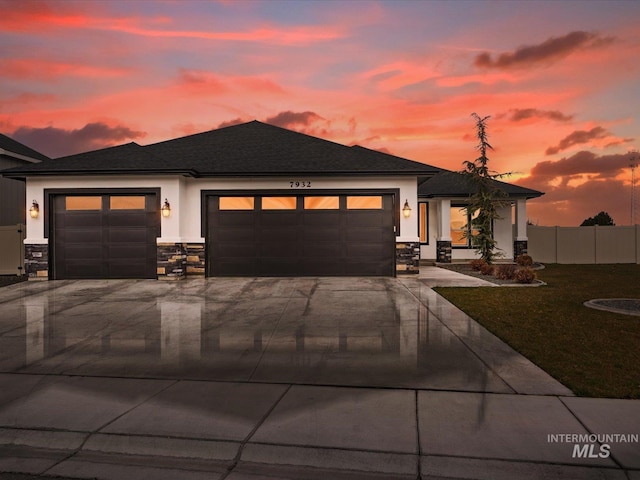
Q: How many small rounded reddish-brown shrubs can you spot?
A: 5